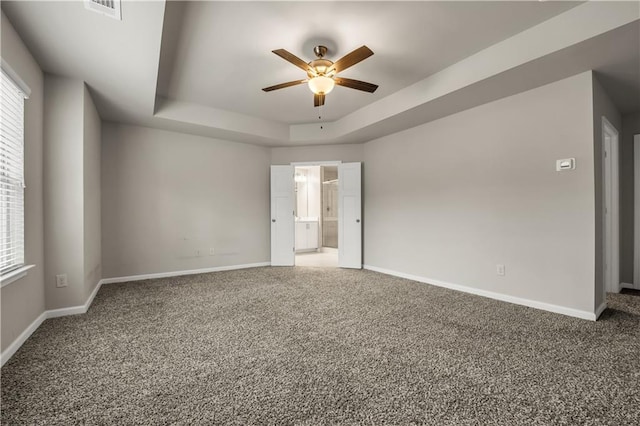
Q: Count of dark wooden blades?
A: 5